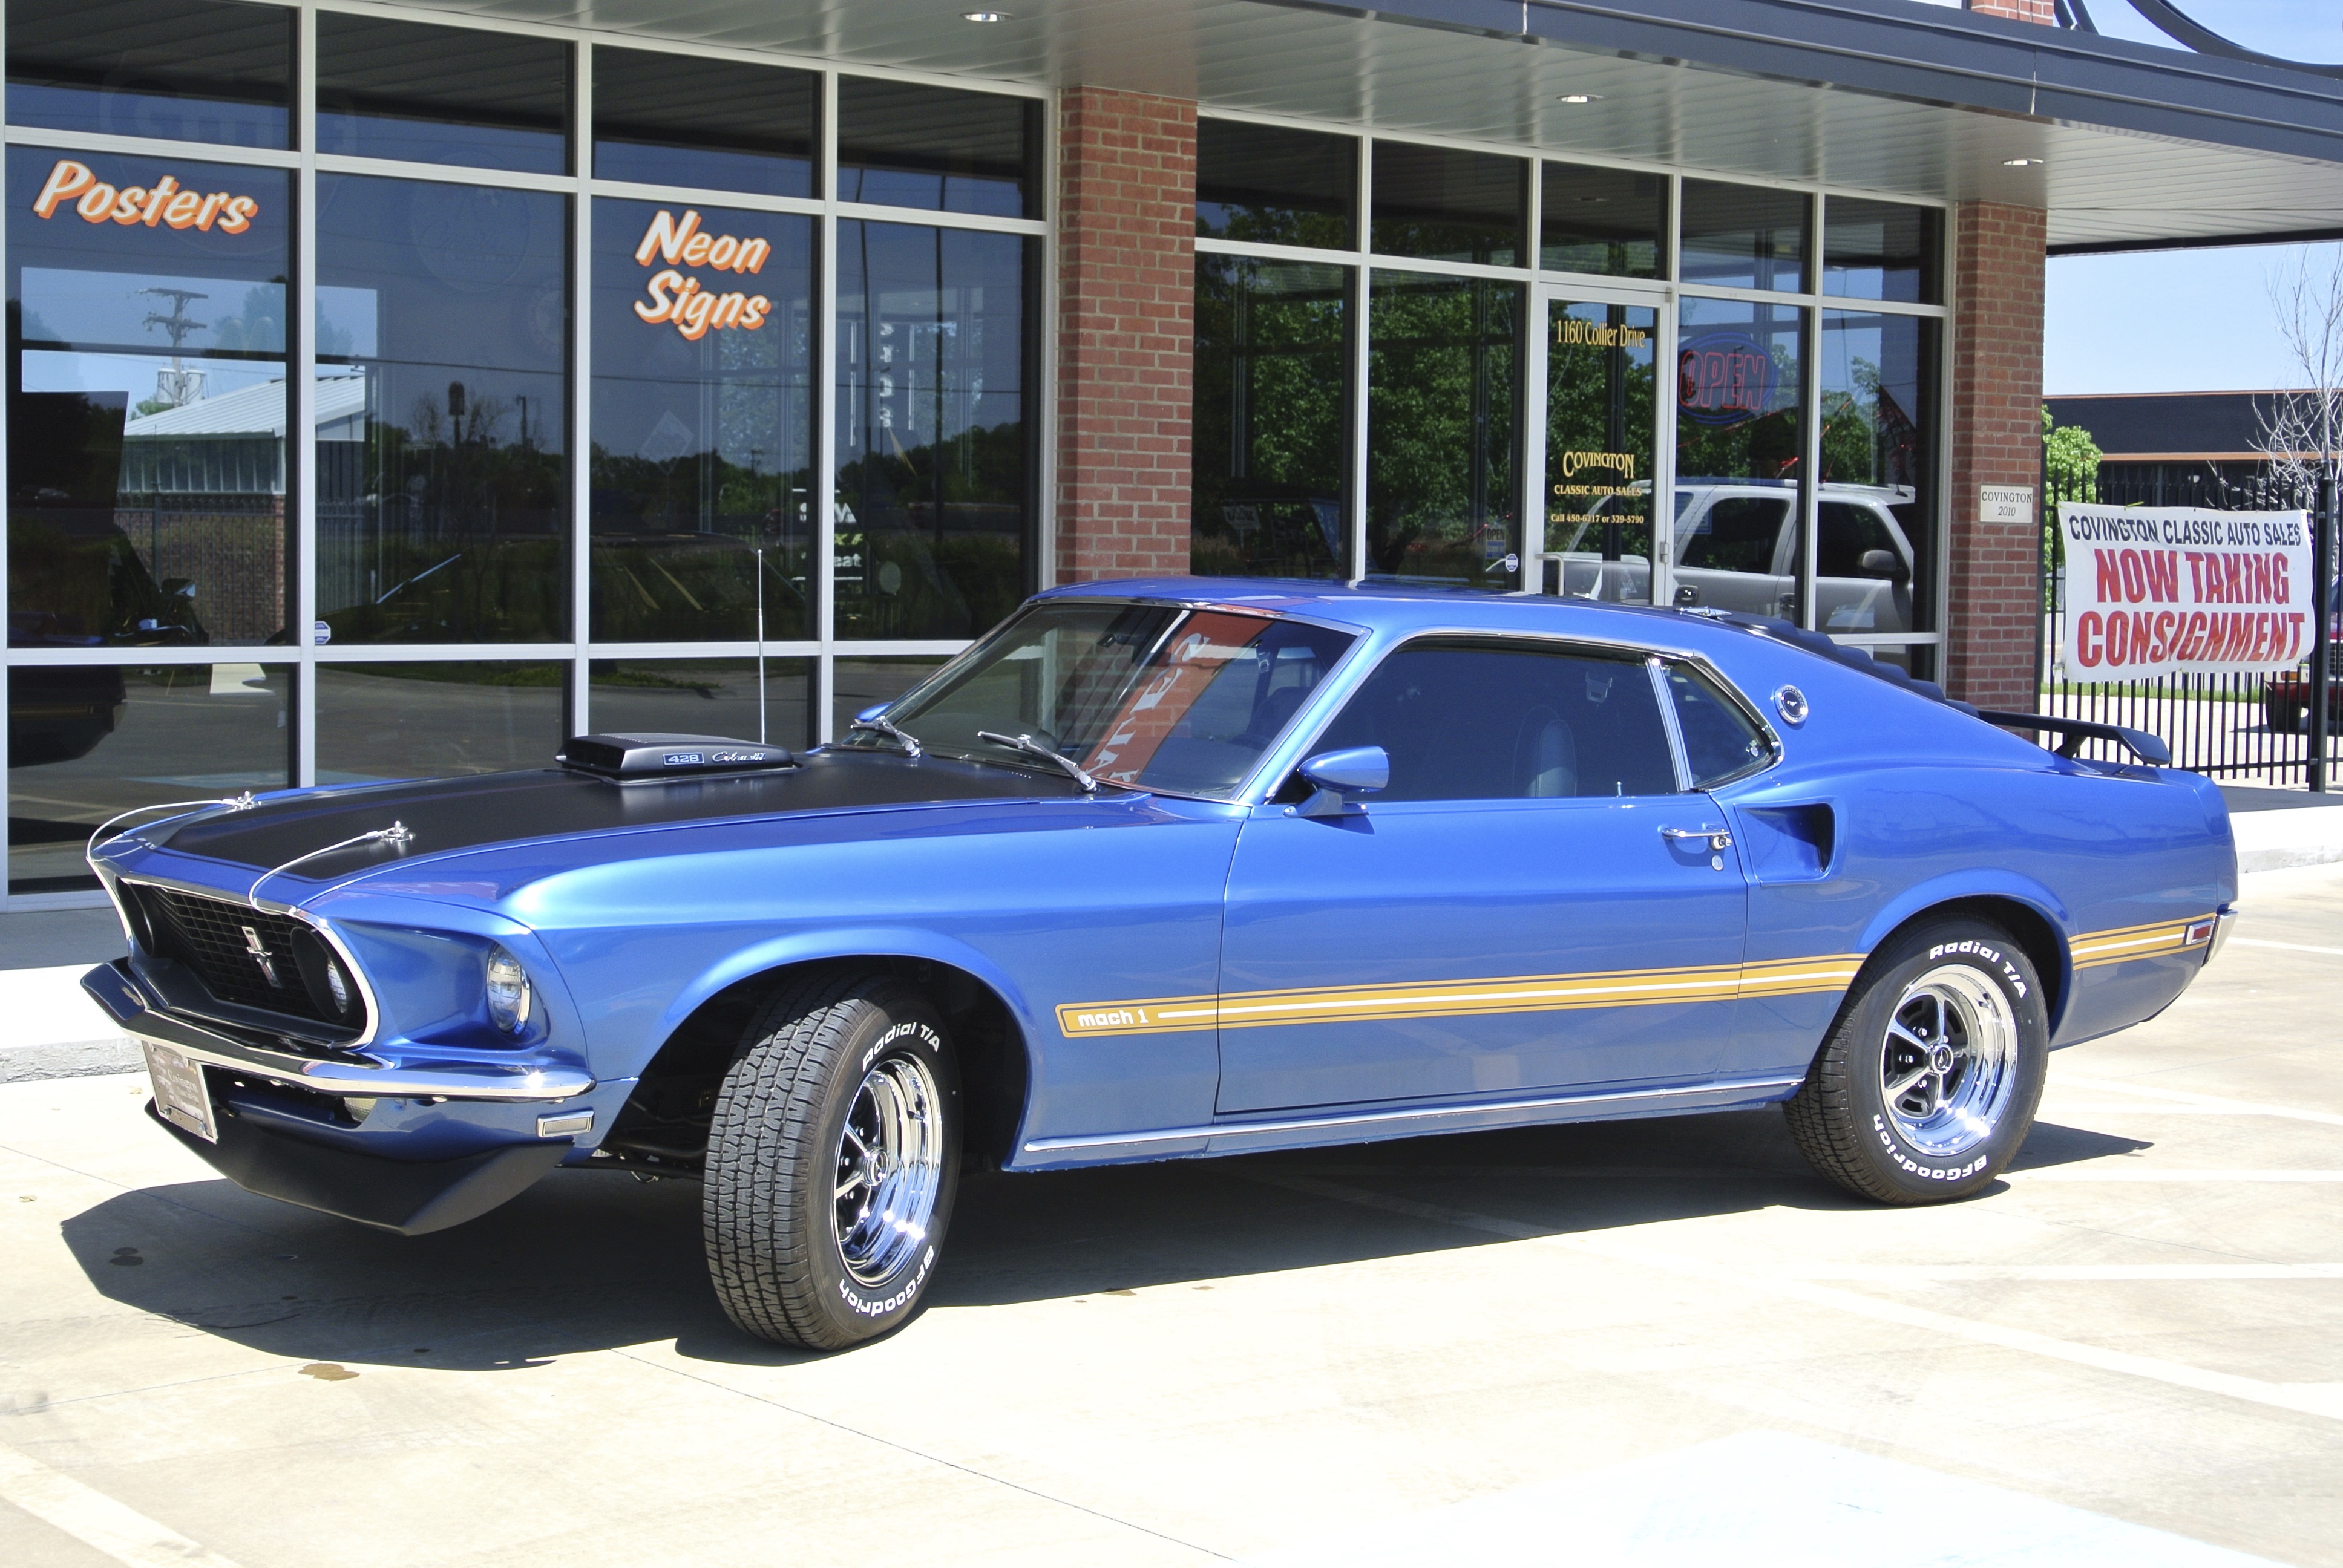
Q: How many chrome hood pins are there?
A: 2